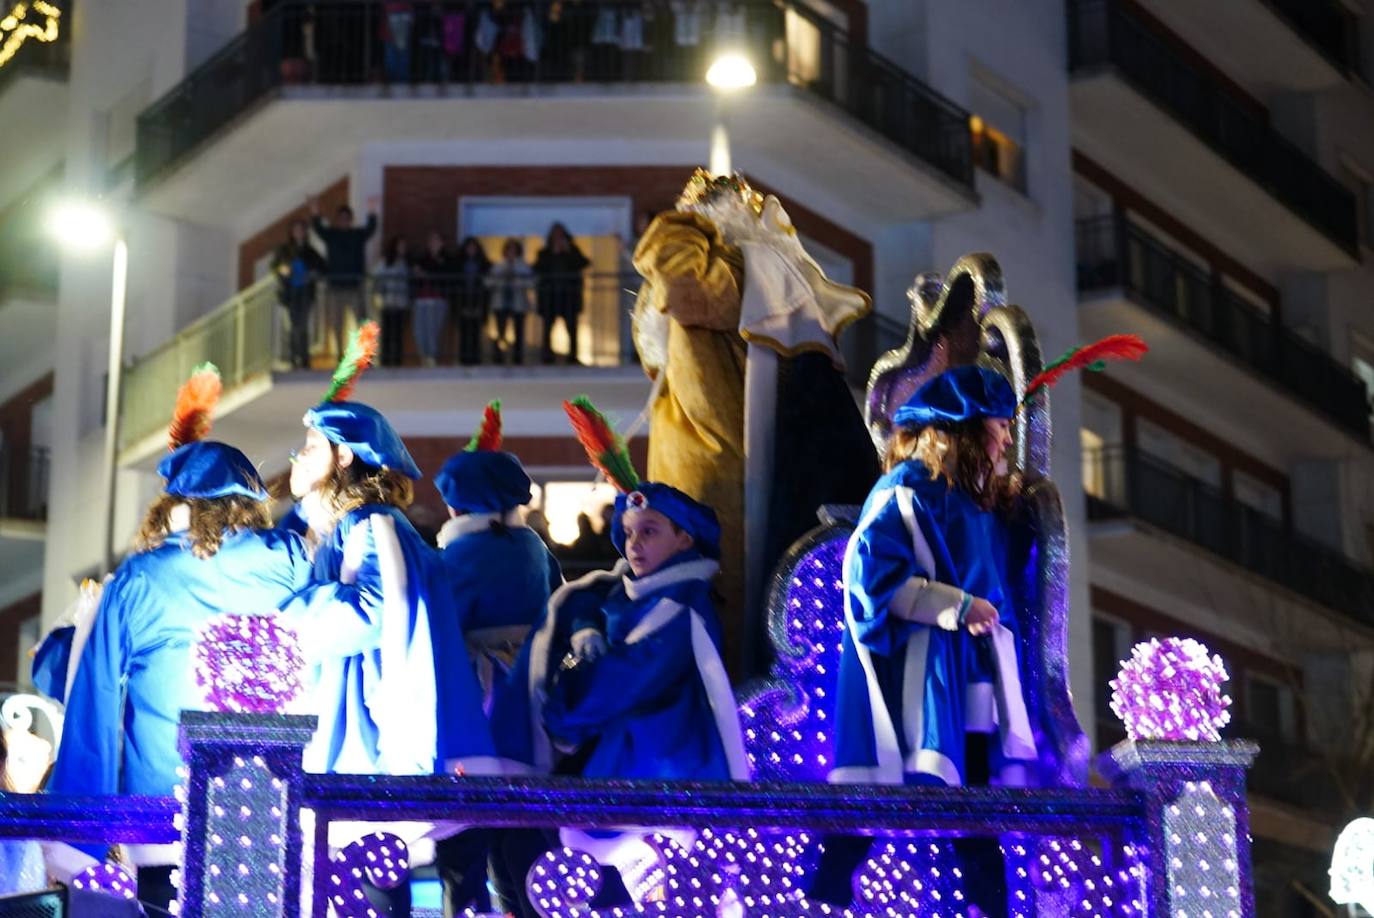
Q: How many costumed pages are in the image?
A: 5